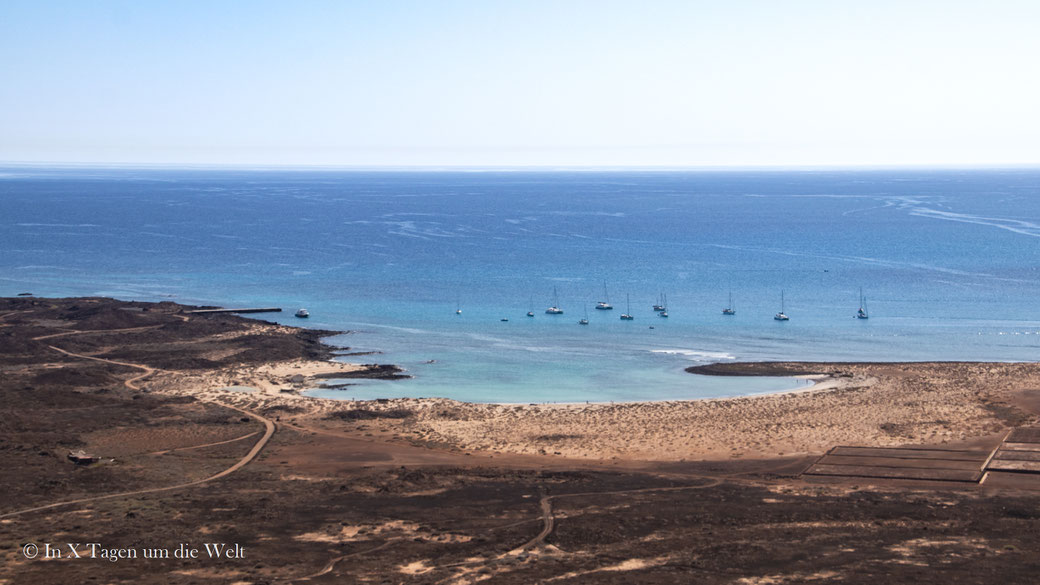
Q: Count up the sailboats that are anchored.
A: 11